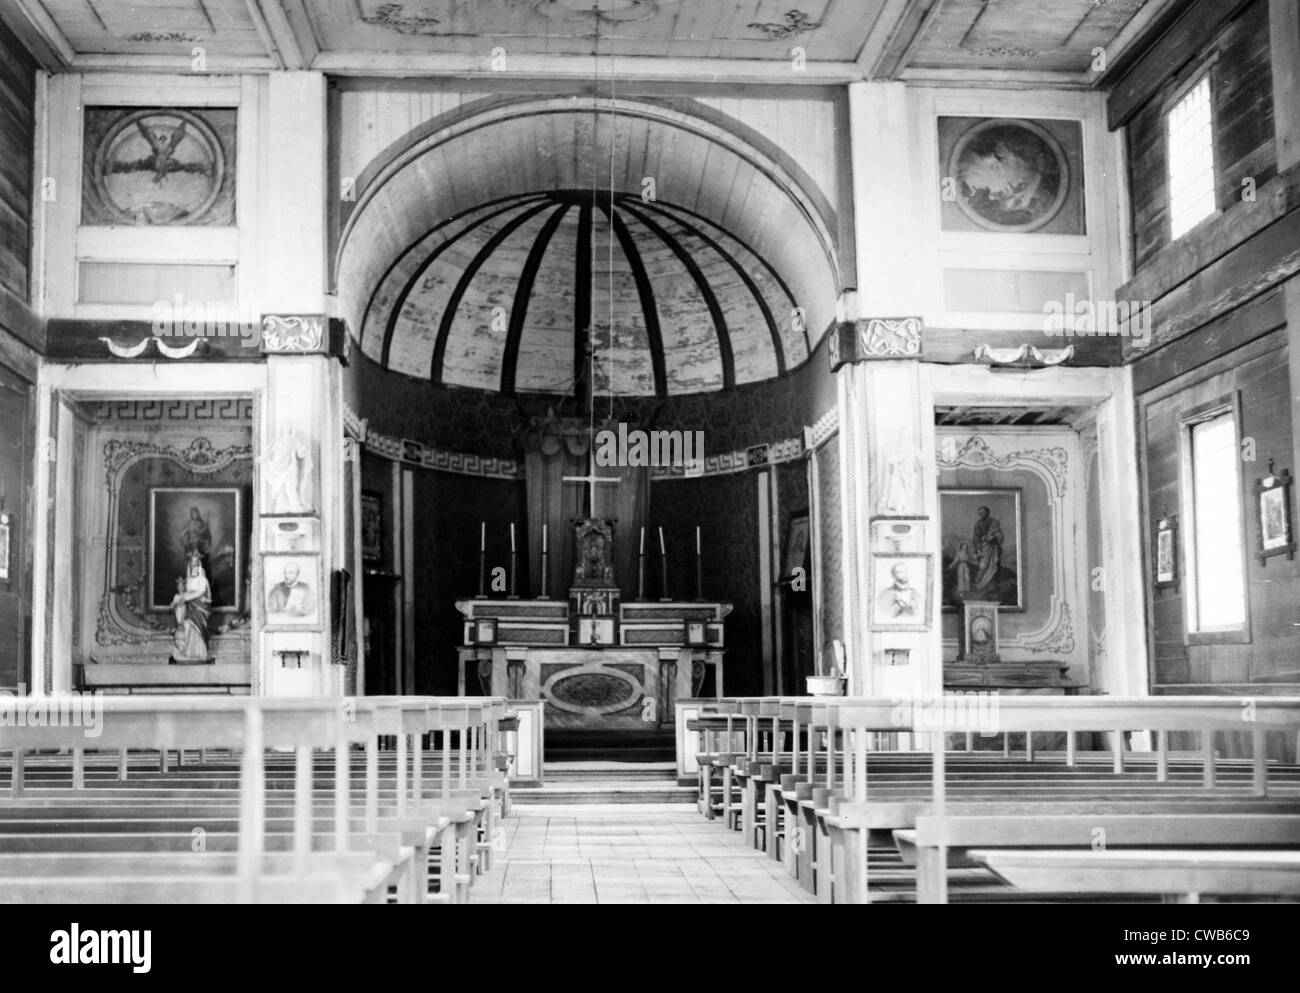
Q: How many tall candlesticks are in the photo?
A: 6